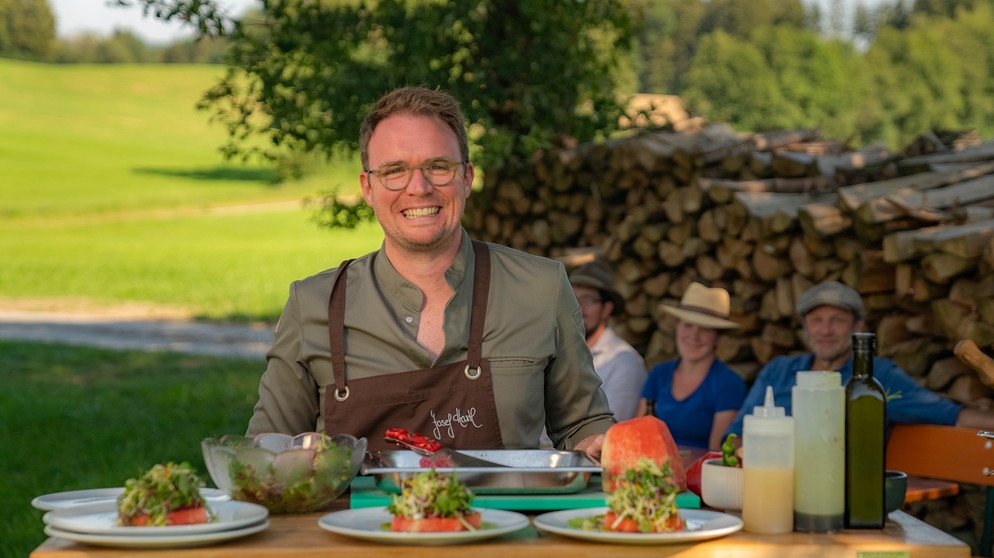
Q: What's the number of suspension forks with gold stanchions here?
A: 0